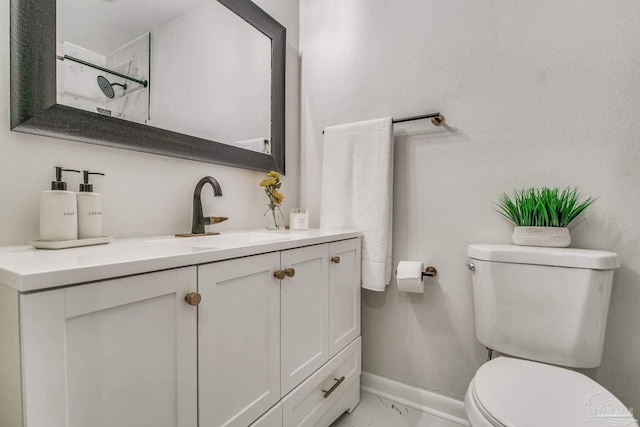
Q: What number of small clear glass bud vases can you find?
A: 1